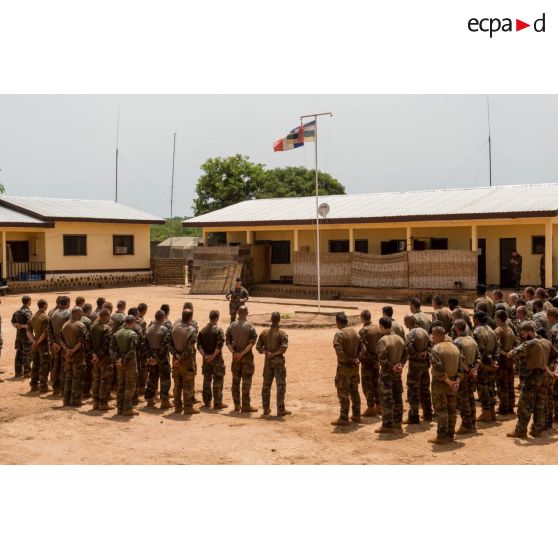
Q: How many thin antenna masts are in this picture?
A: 3